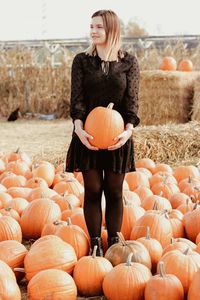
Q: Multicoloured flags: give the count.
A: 0